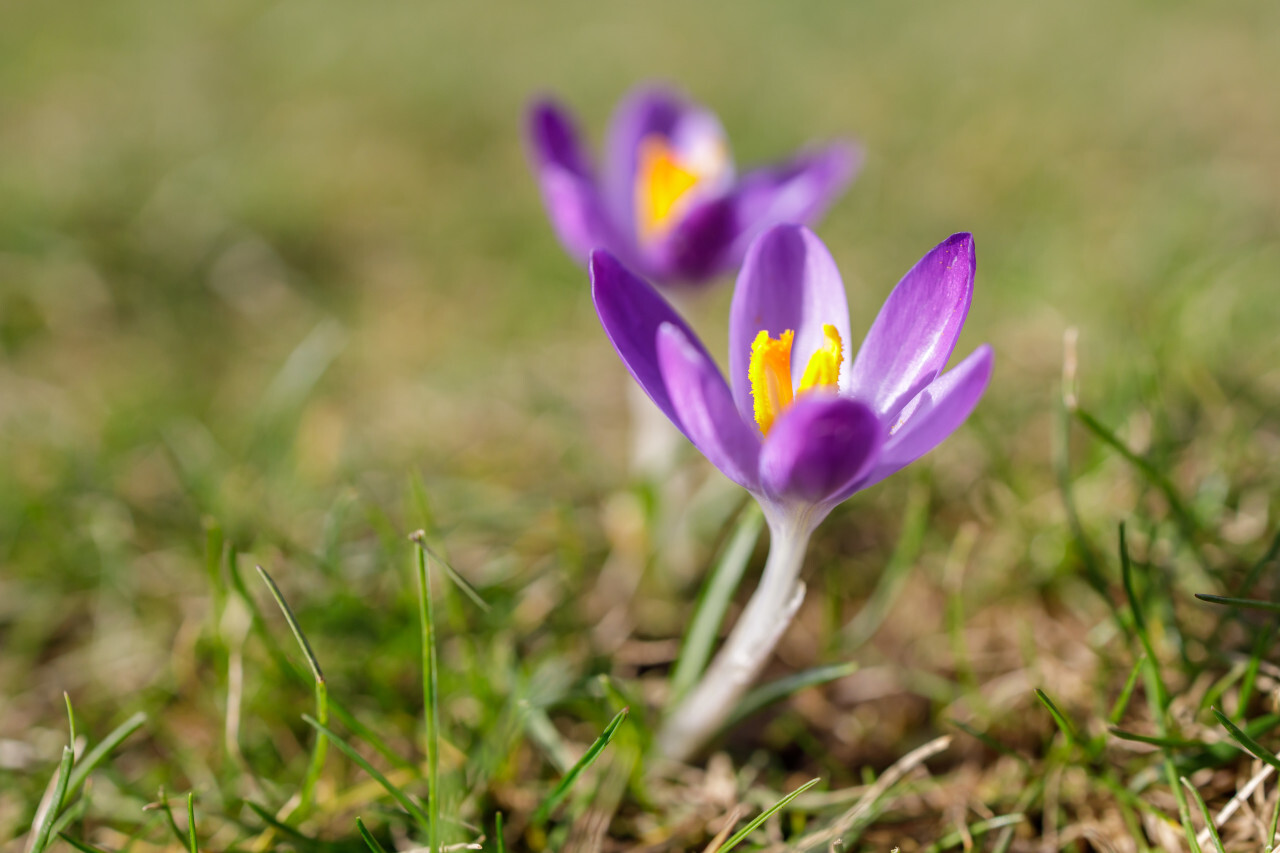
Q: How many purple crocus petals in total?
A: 12